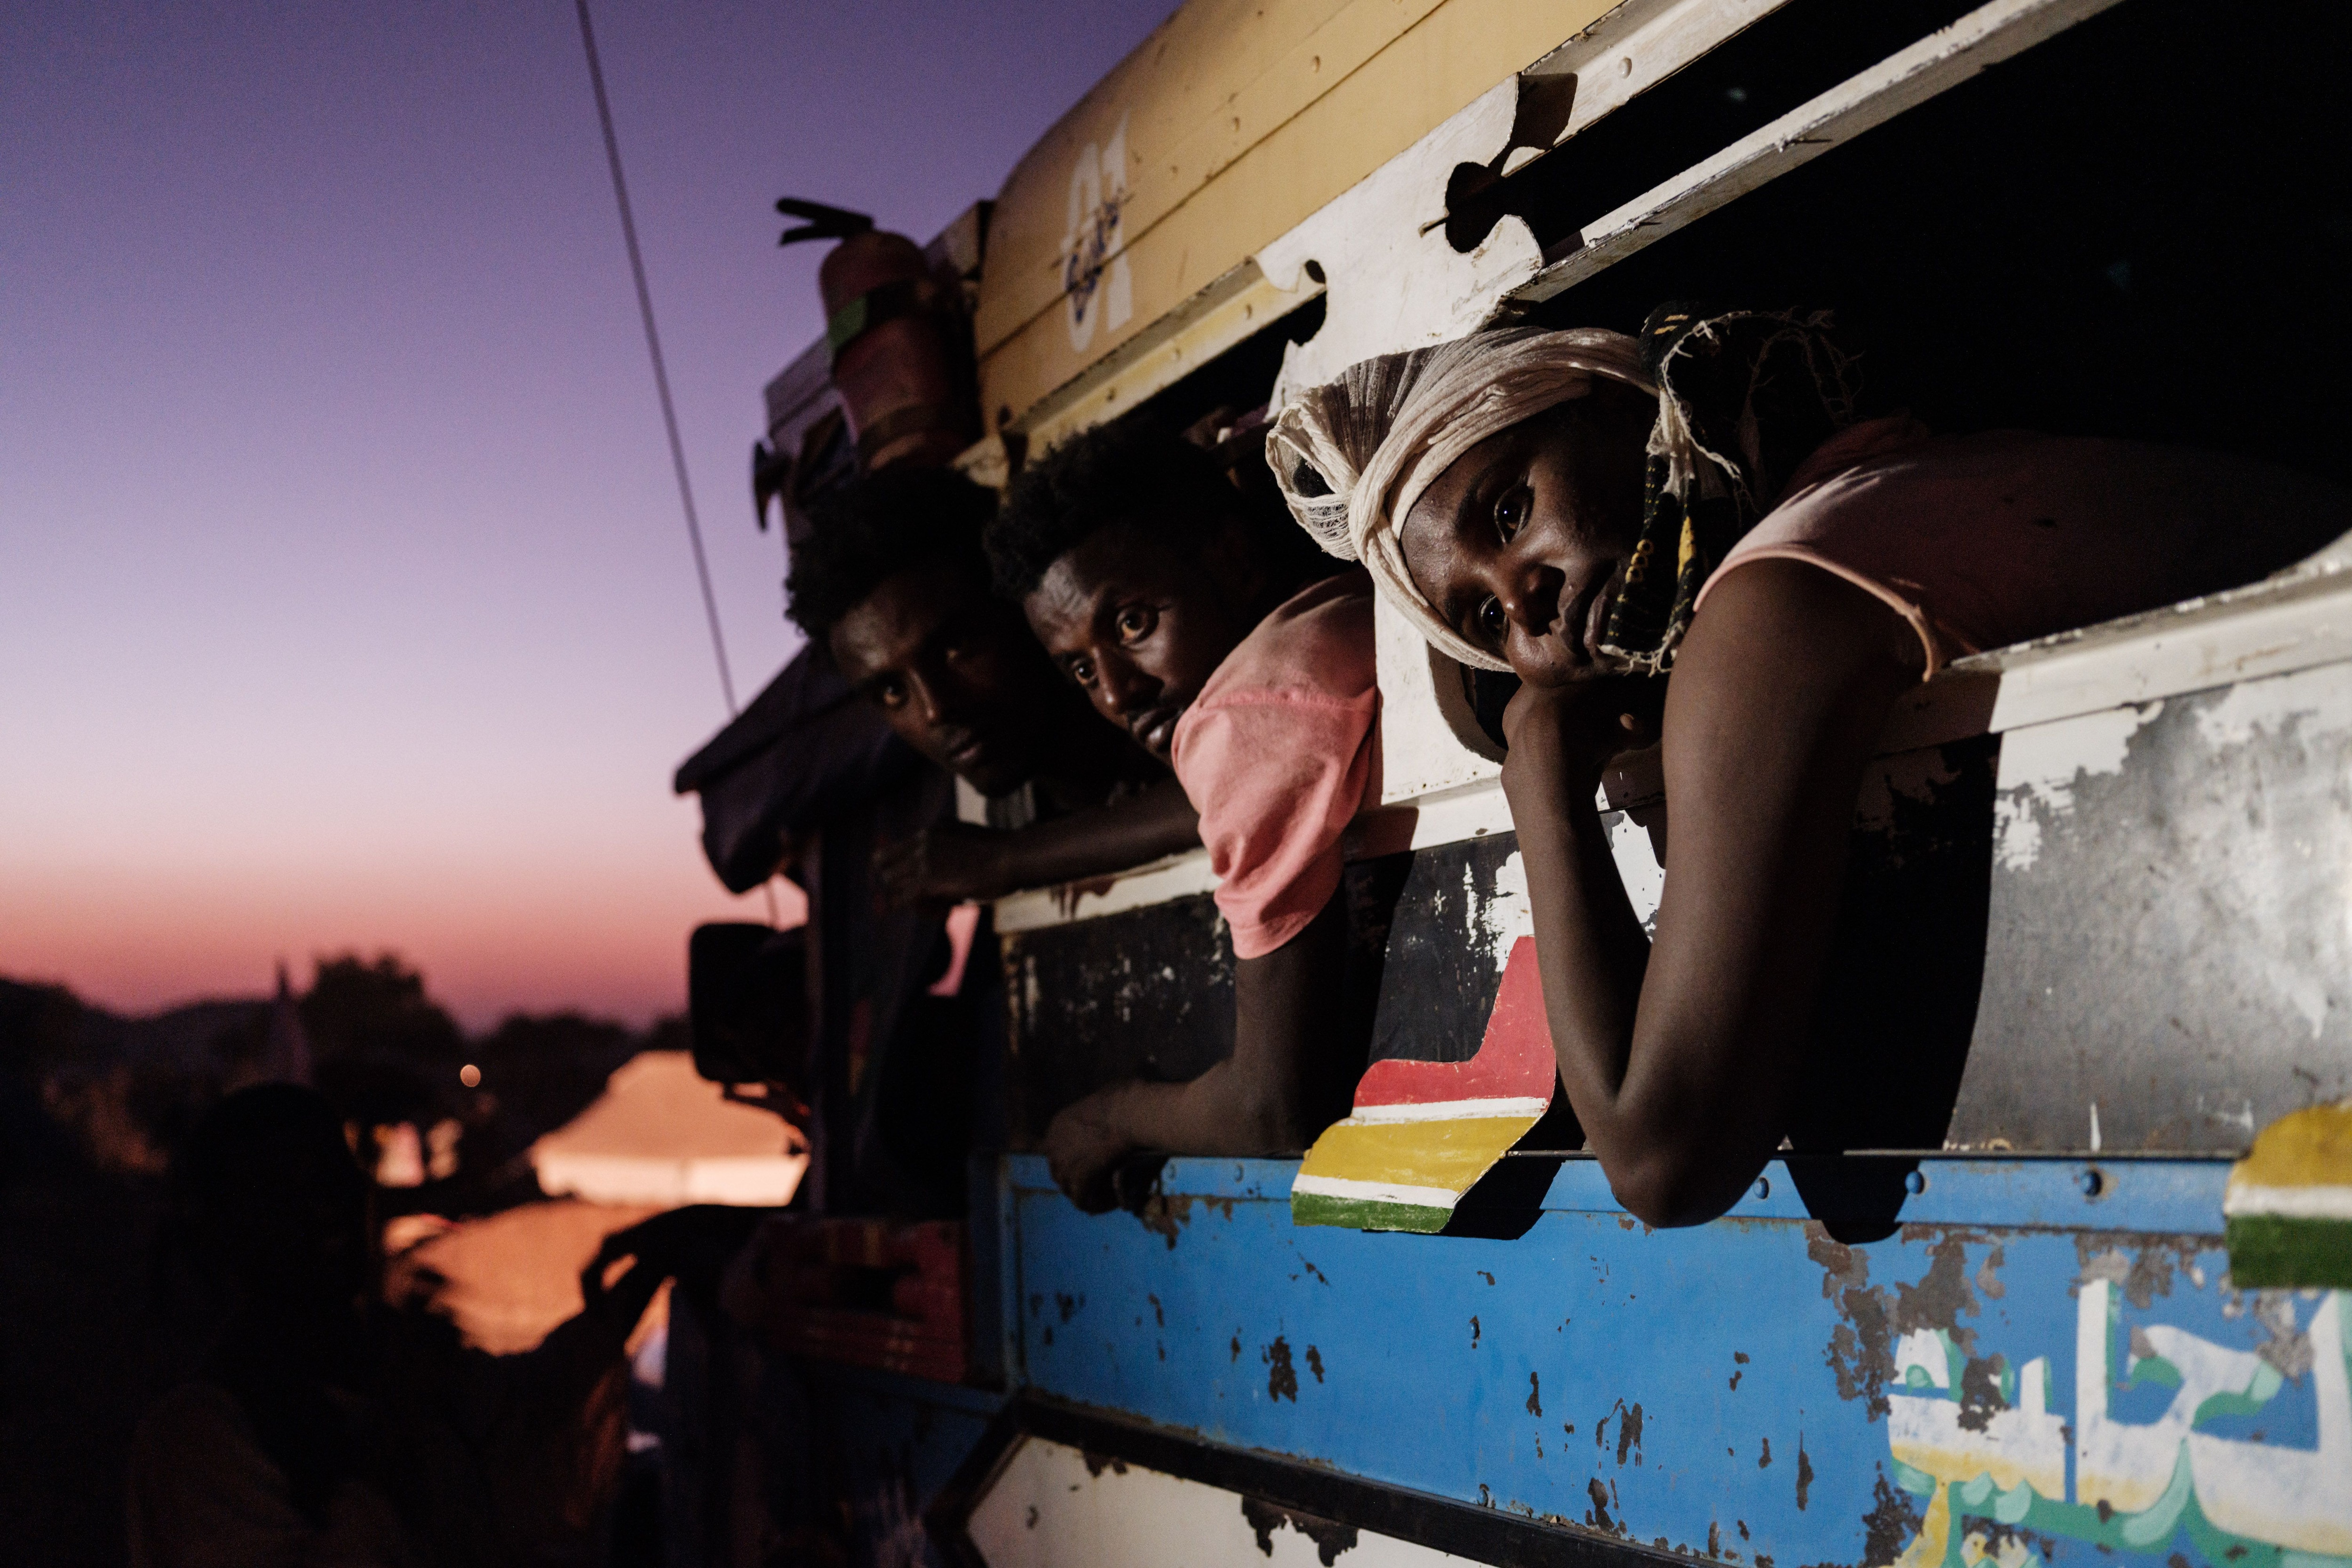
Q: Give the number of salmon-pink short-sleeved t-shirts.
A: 1